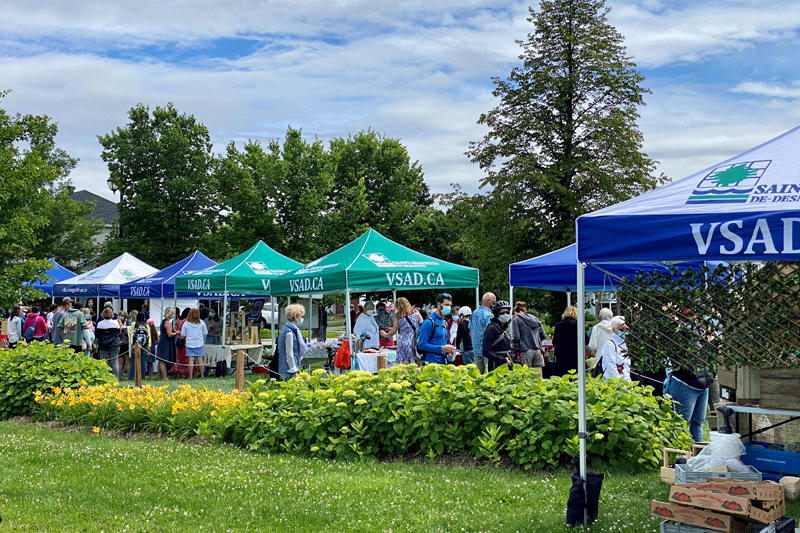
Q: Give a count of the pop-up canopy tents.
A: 7